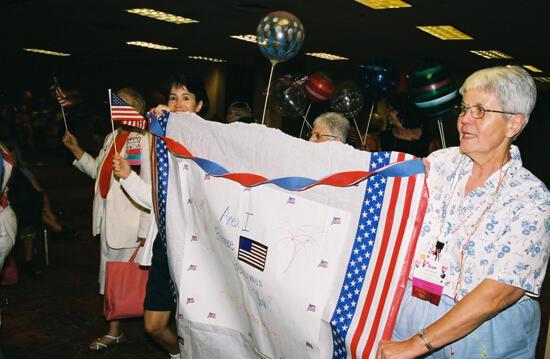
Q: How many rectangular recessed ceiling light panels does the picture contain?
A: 11